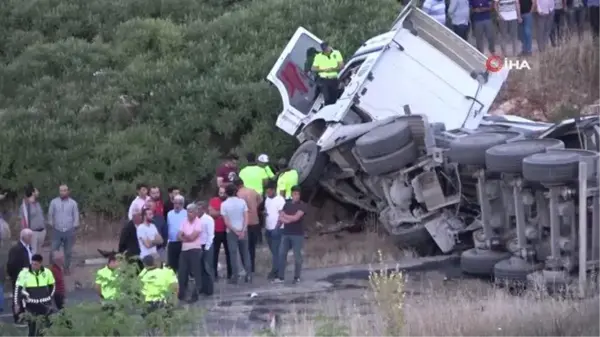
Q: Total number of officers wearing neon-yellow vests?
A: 7